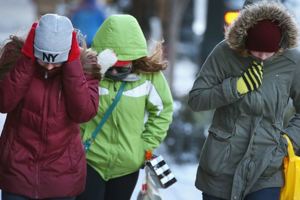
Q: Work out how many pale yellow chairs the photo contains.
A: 0